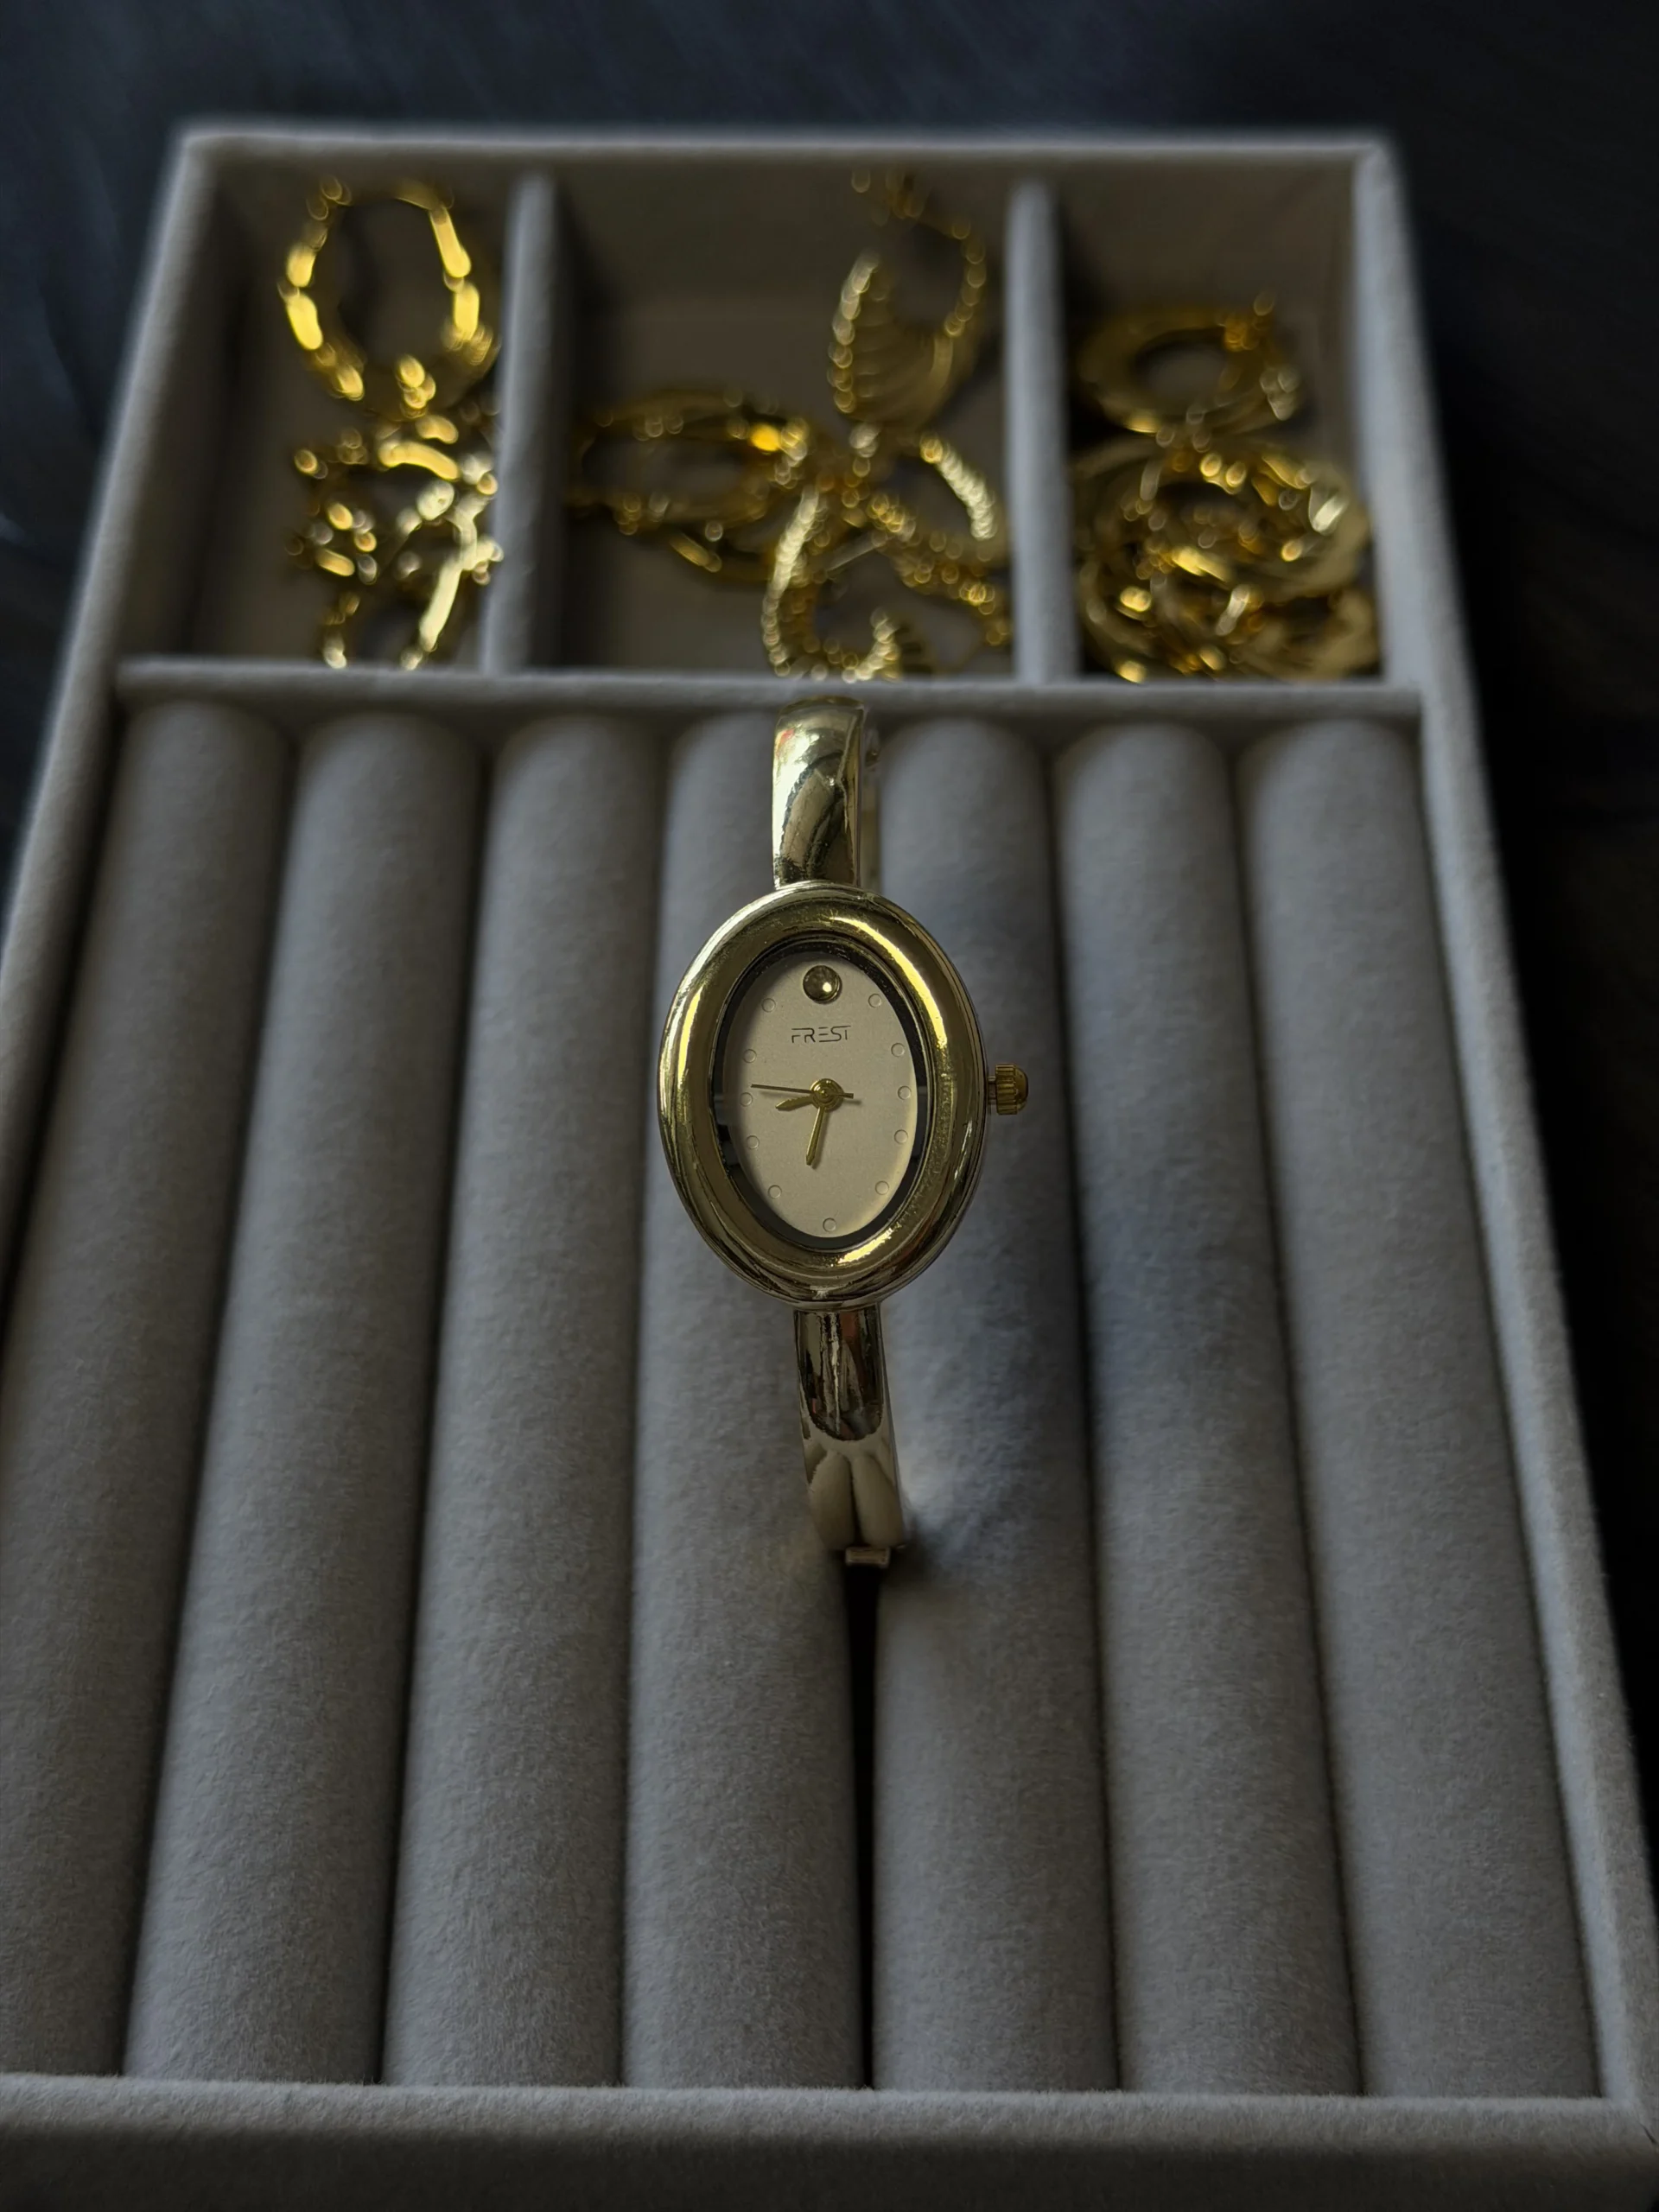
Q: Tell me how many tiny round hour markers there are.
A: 11